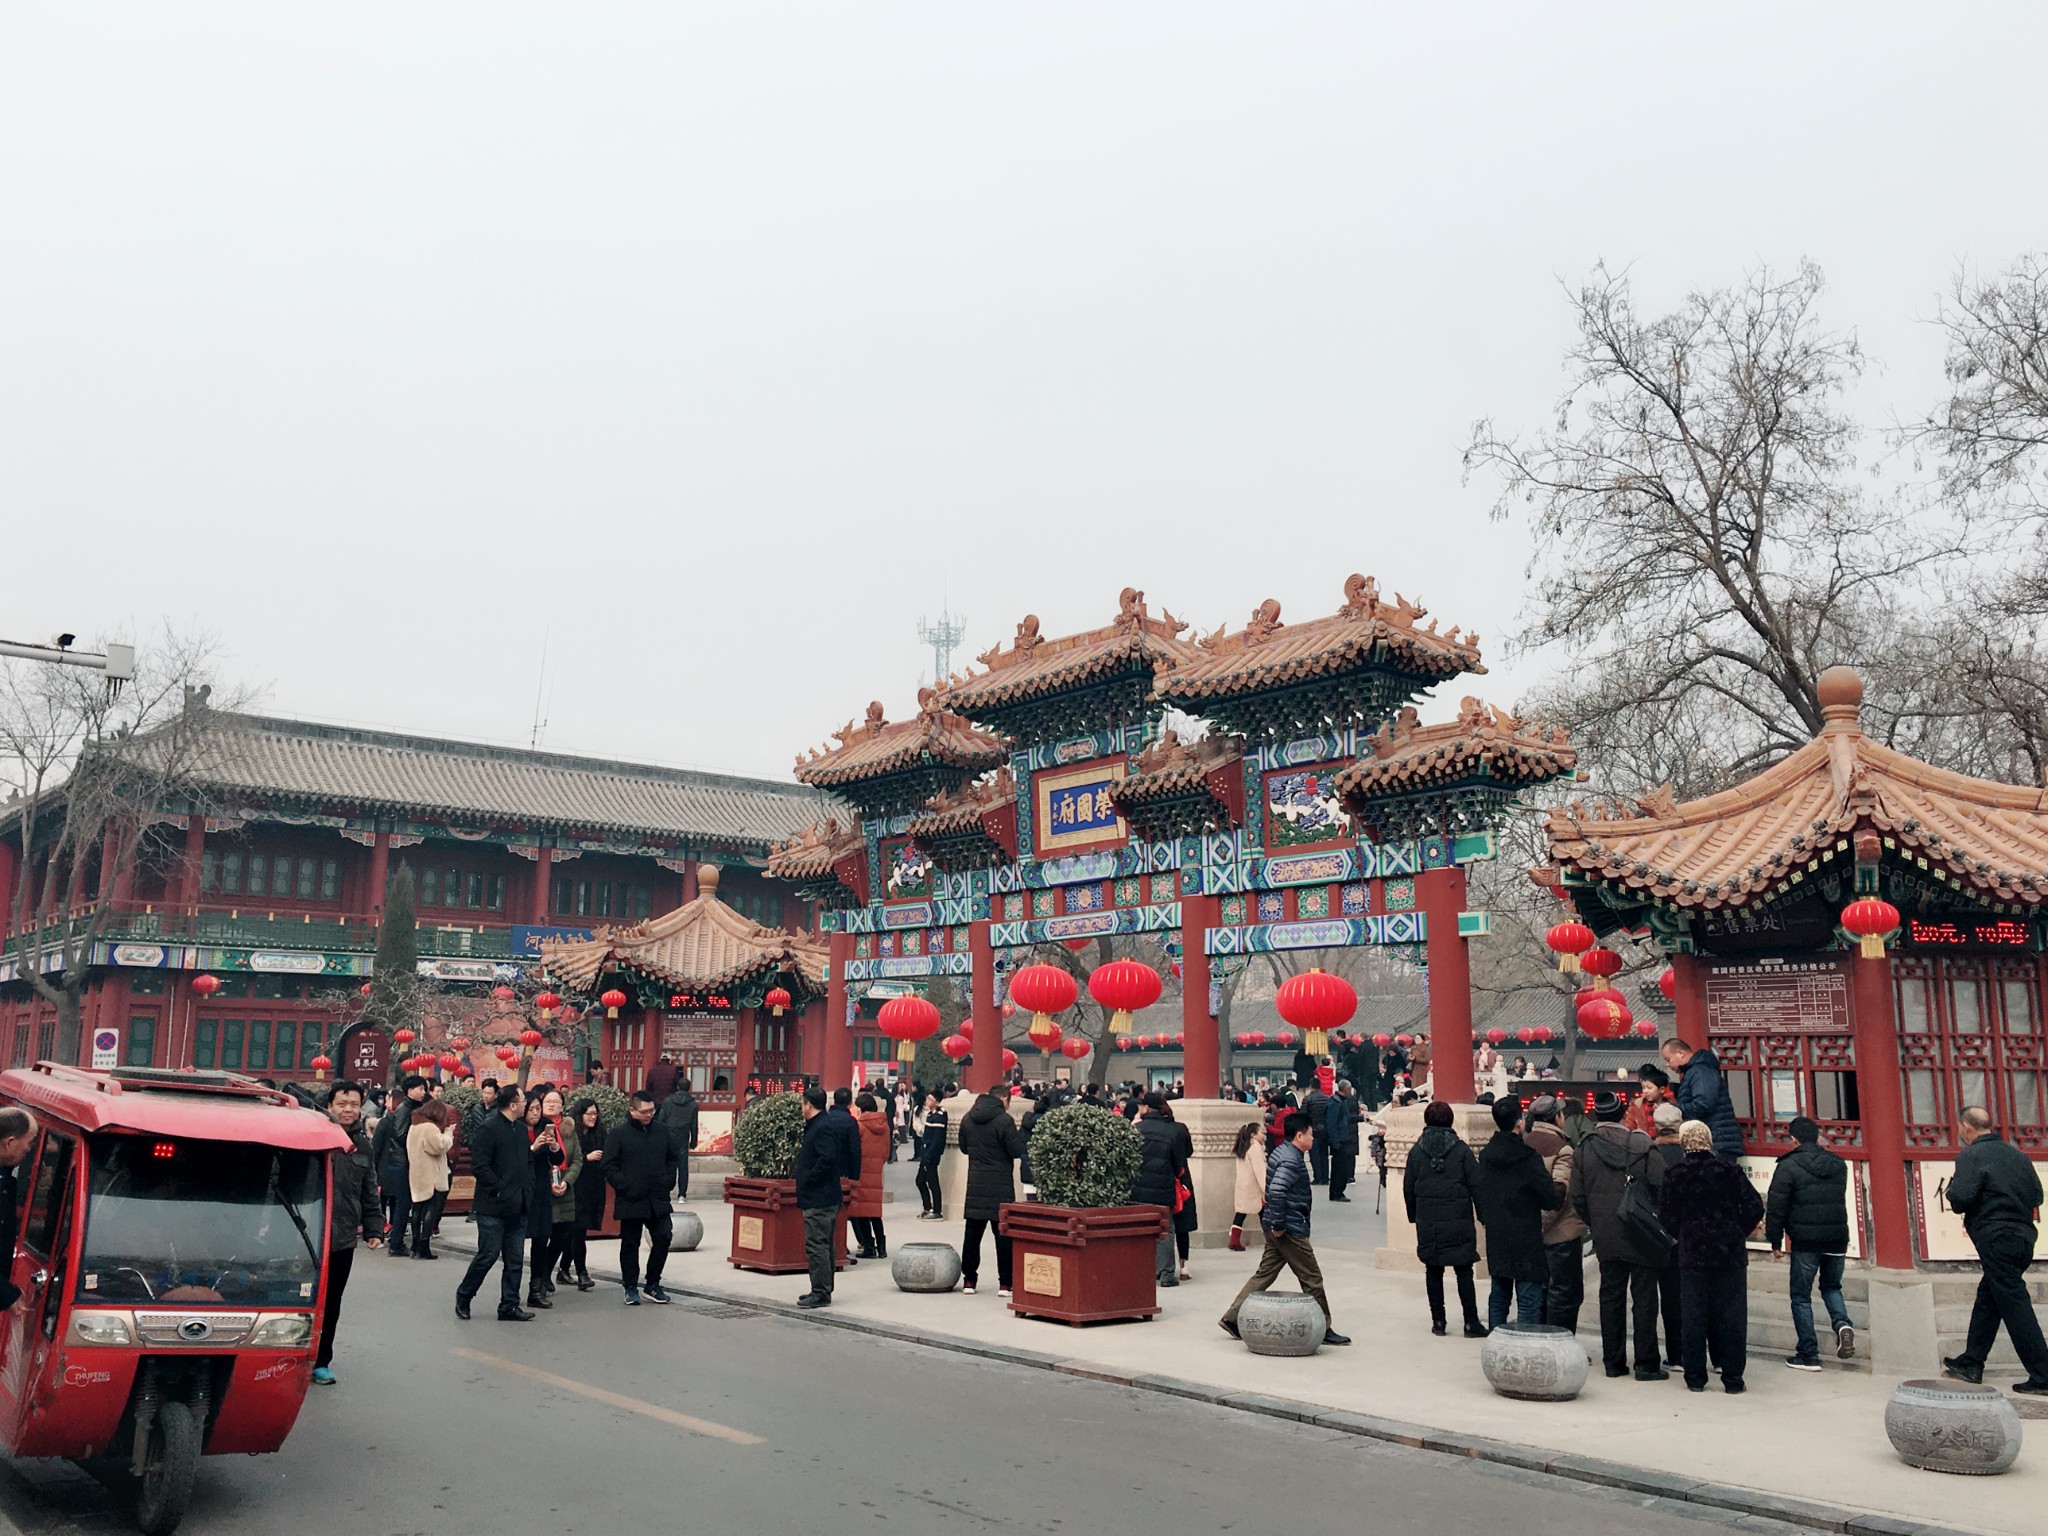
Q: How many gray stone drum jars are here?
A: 5